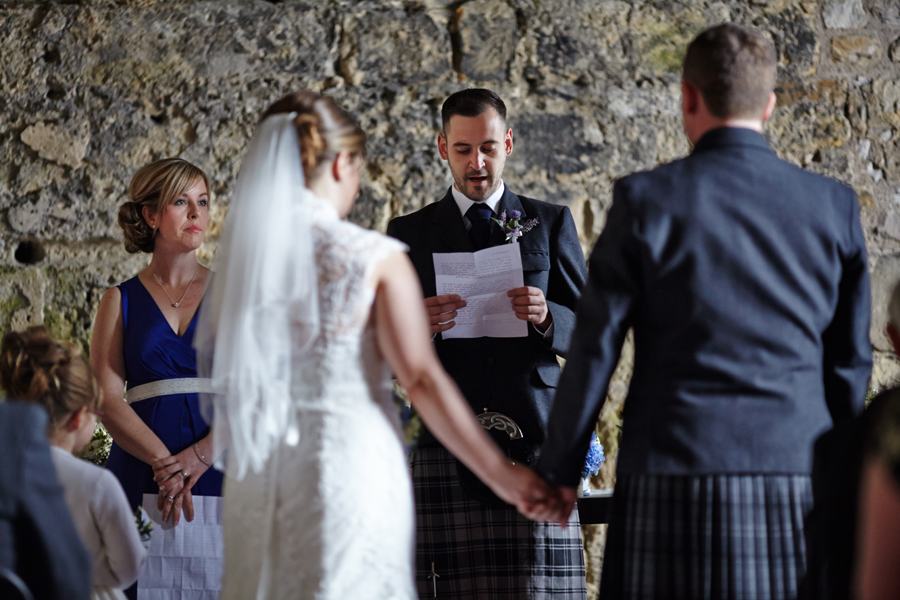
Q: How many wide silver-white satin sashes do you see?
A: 1